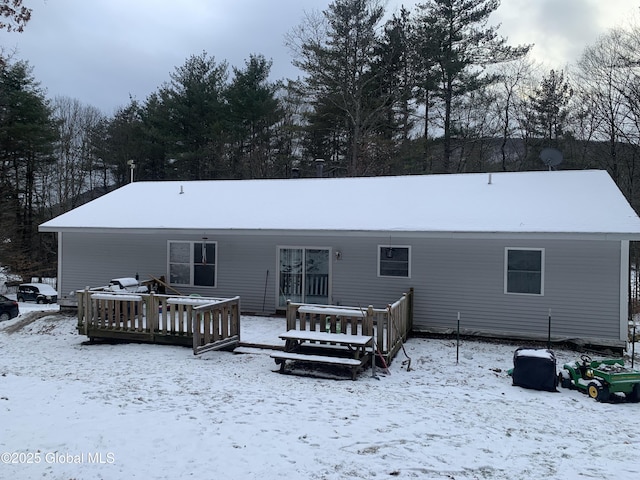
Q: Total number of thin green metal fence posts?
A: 3